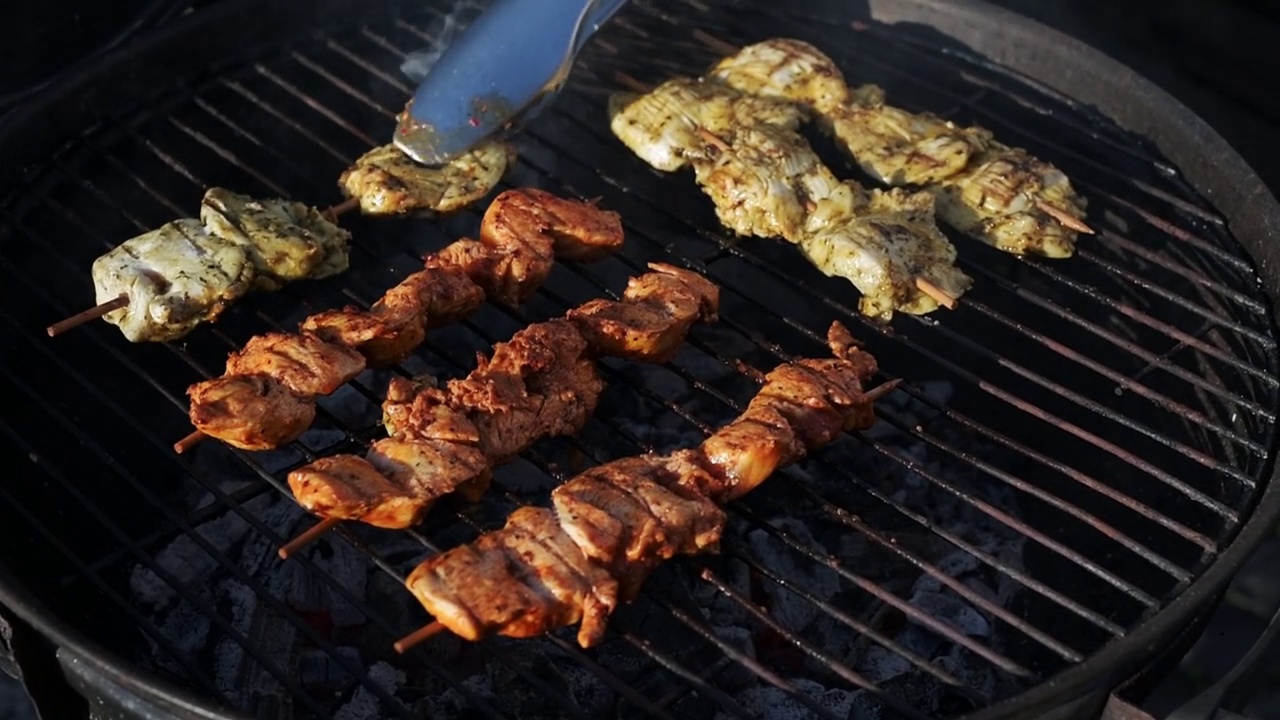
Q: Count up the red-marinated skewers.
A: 3